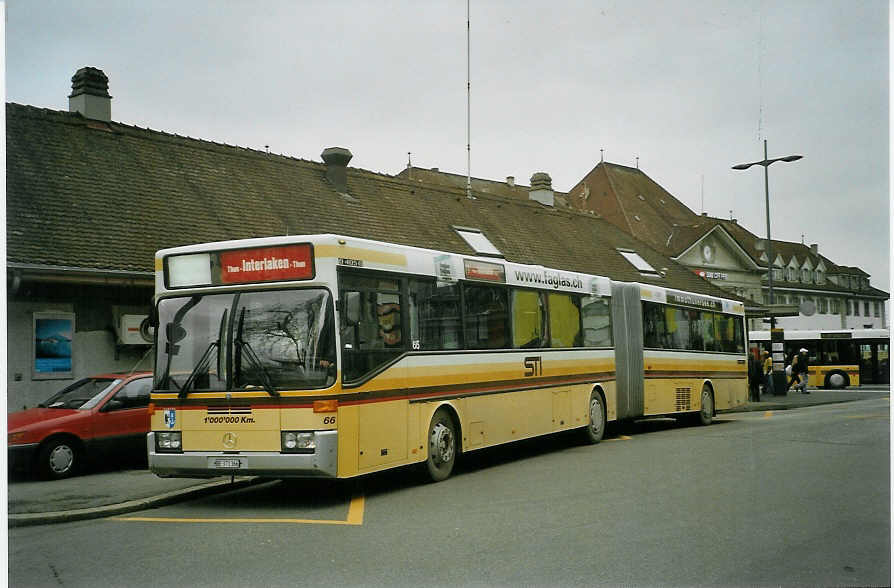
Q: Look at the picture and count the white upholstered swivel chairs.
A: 0